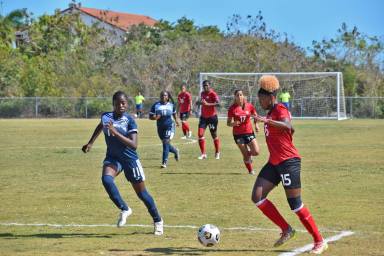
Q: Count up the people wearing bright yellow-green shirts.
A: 2